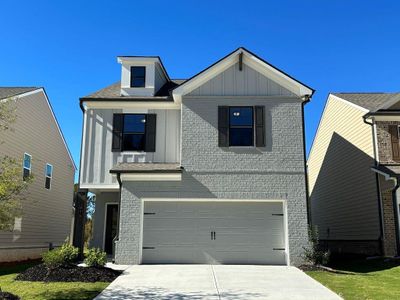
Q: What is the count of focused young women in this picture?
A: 0